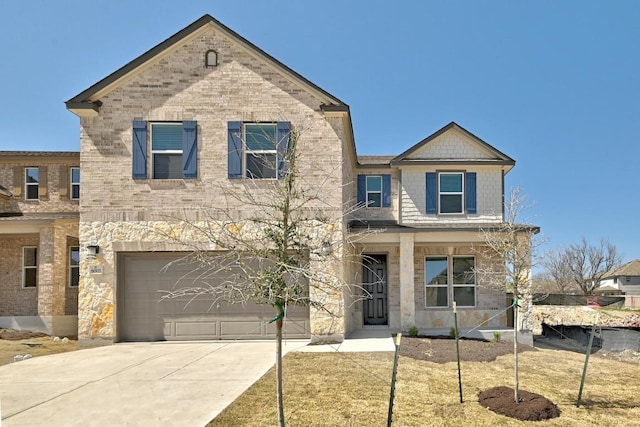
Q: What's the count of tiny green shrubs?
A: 3